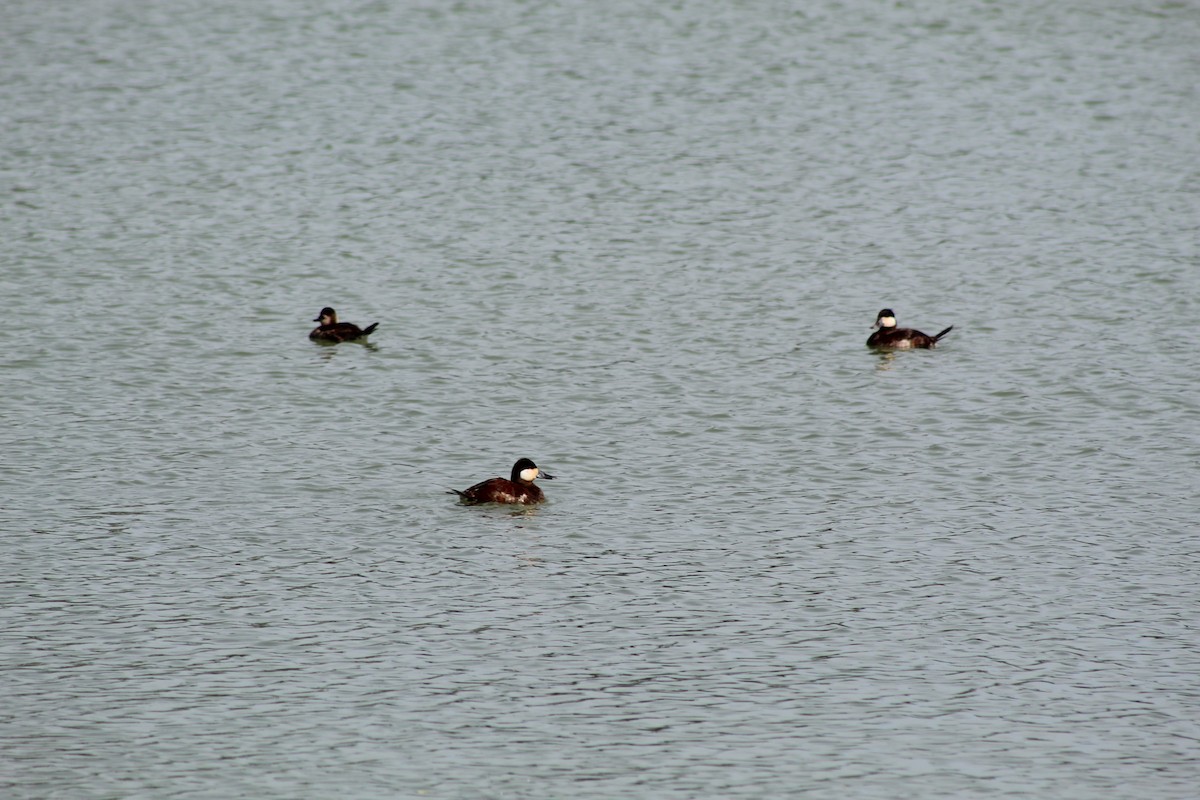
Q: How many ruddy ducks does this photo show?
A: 3